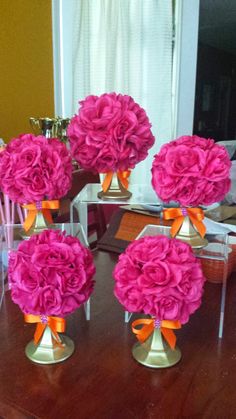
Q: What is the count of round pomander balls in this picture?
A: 5